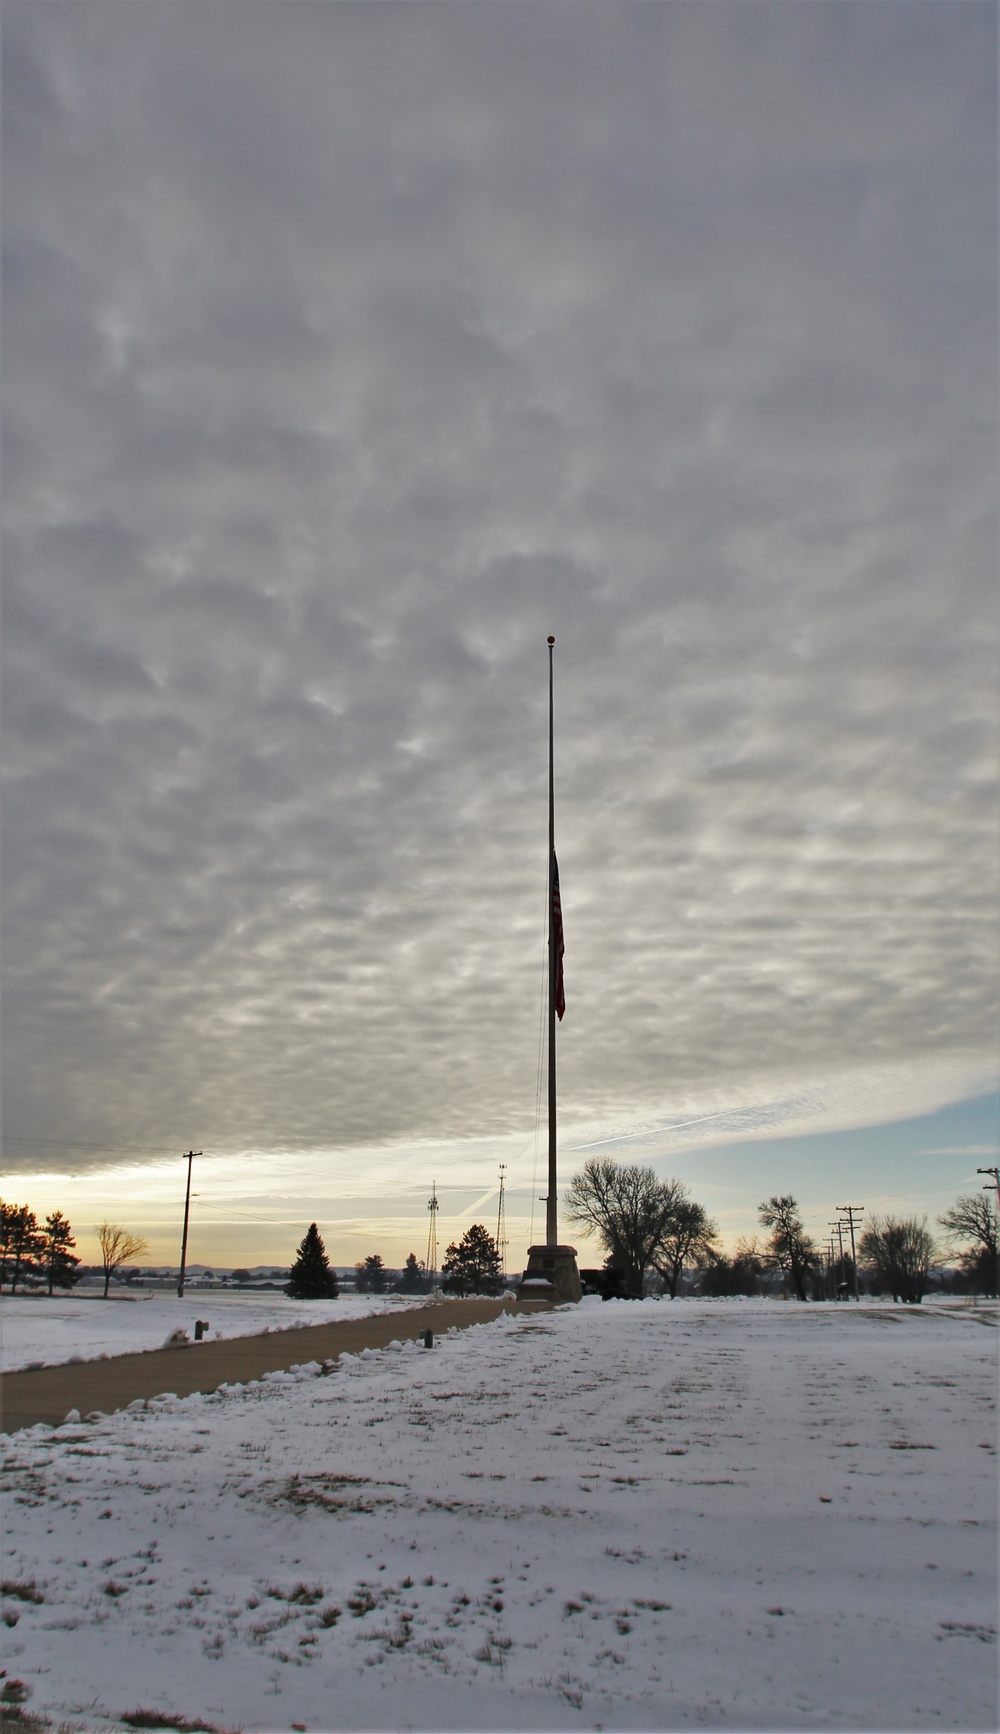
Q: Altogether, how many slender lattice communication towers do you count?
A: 2